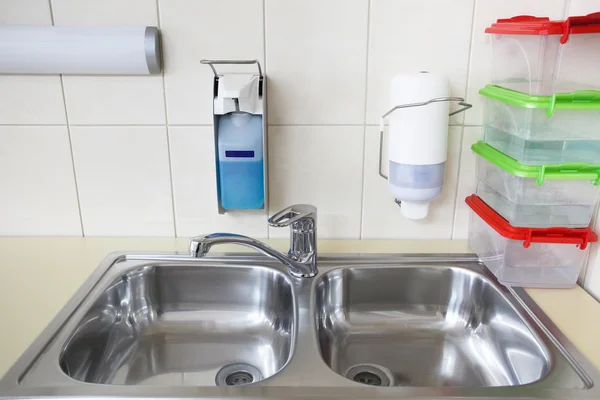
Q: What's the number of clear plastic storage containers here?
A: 4